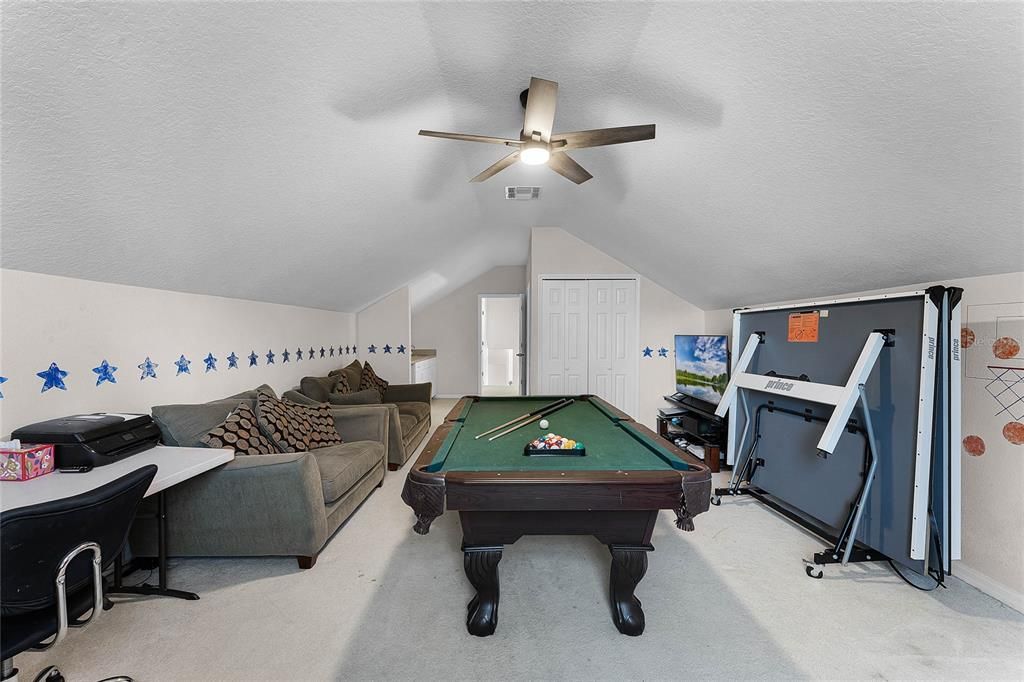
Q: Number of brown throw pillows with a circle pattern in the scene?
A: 5